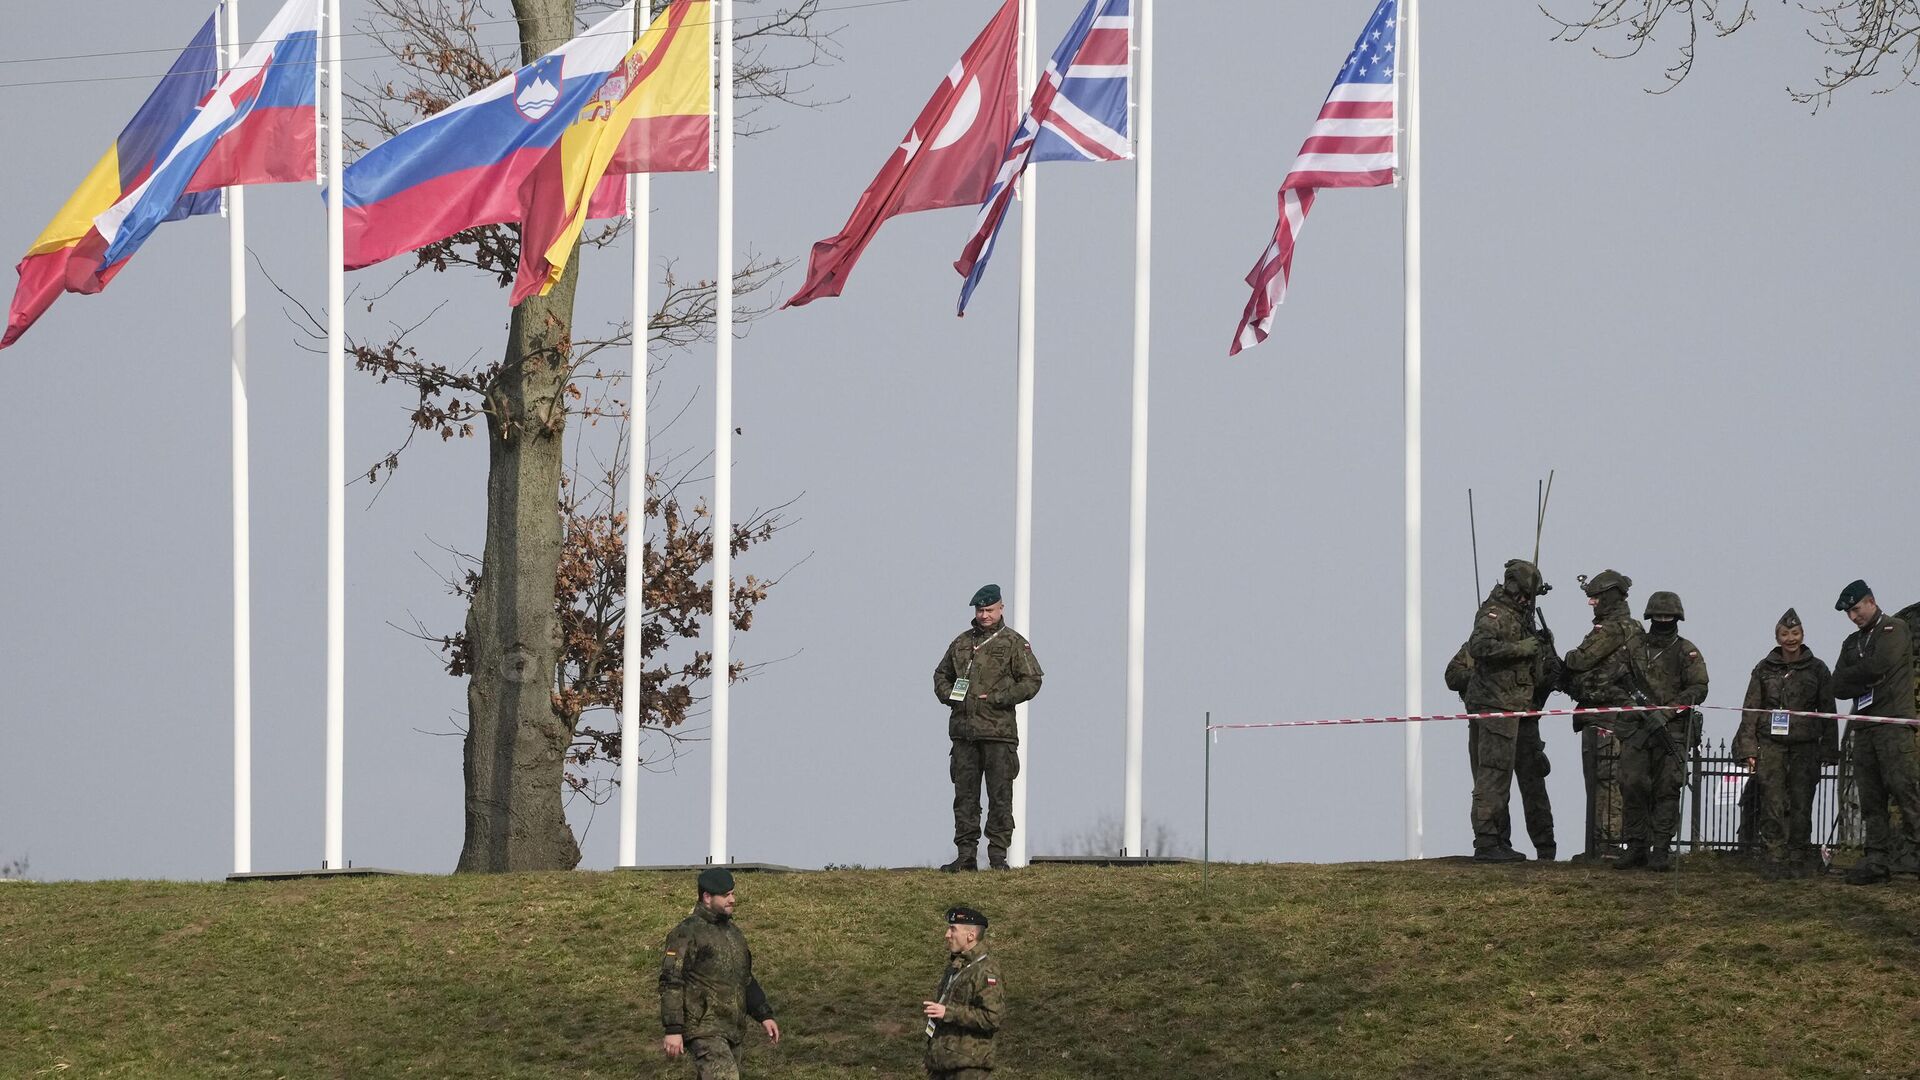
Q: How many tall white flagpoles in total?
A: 7